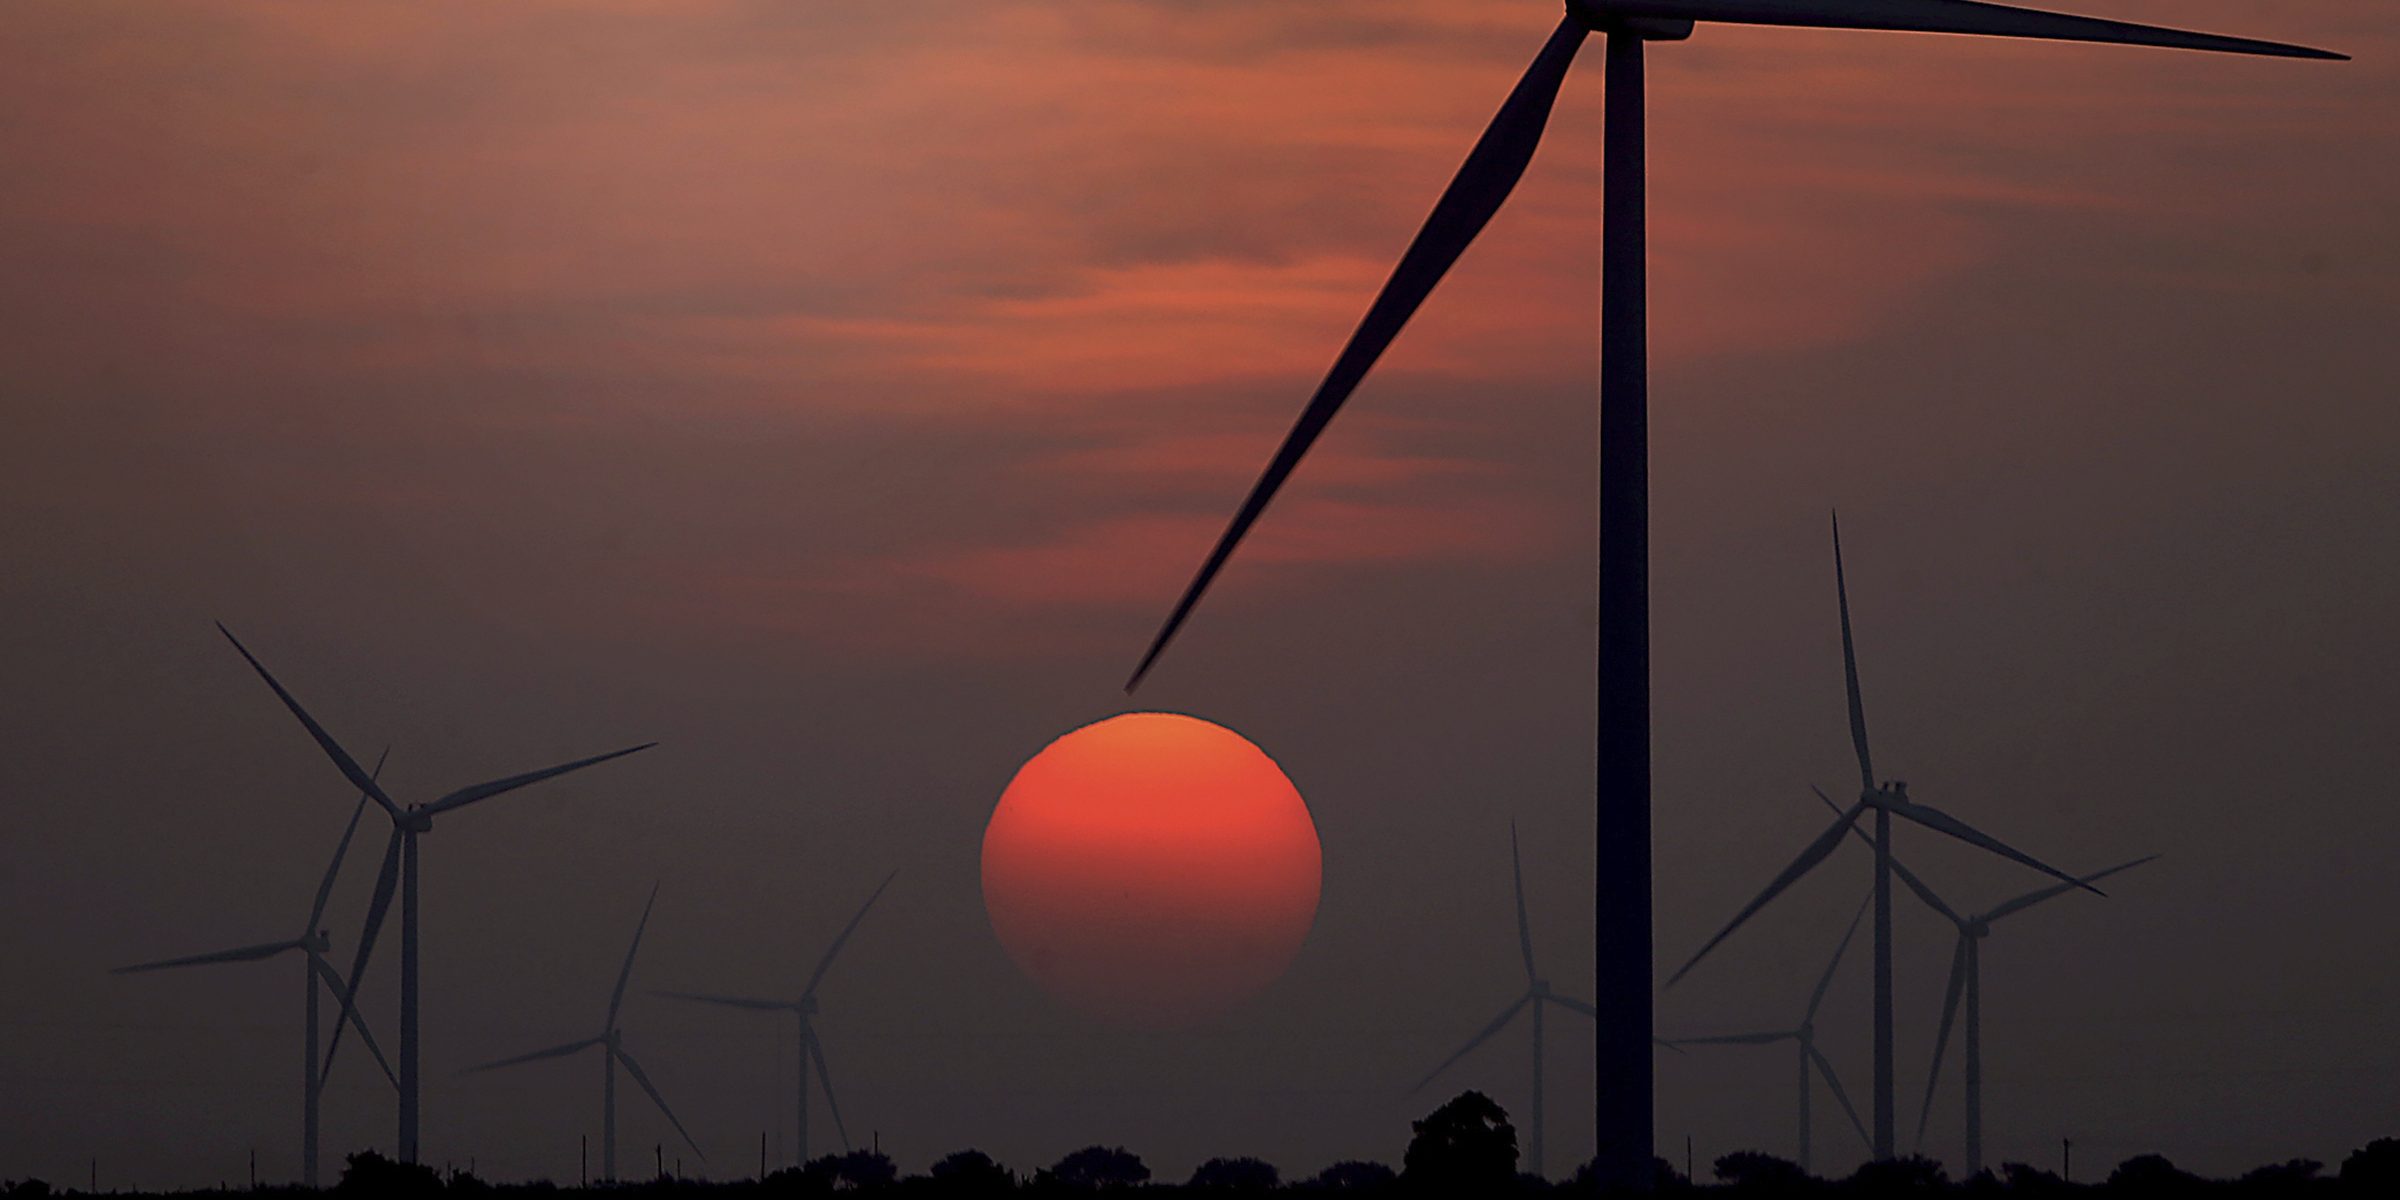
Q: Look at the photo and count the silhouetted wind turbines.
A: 9